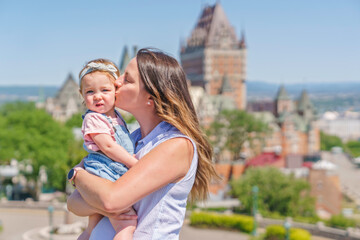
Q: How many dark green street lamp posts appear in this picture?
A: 3